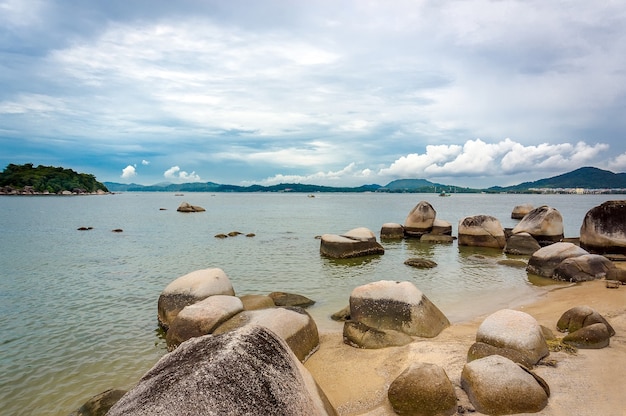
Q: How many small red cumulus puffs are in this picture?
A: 0